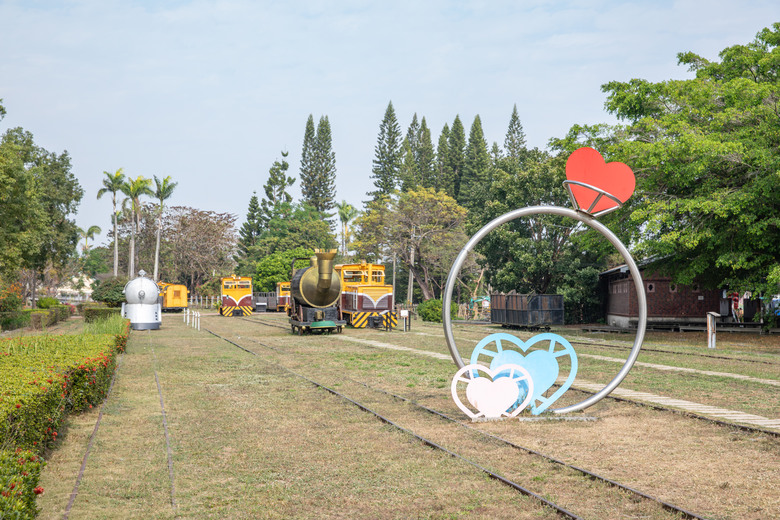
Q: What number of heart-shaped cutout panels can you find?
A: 3